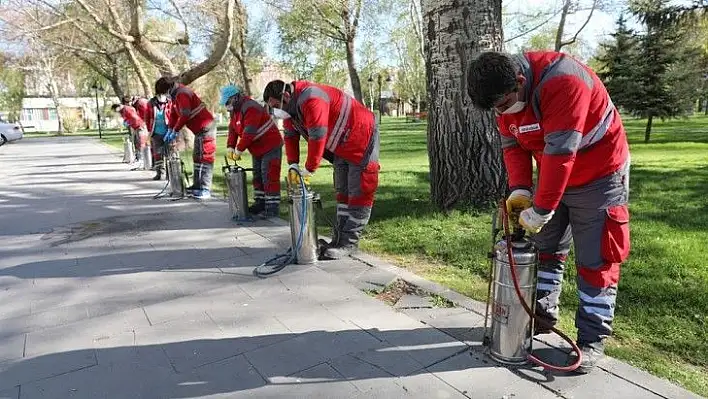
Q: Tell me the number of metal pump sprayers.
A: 6